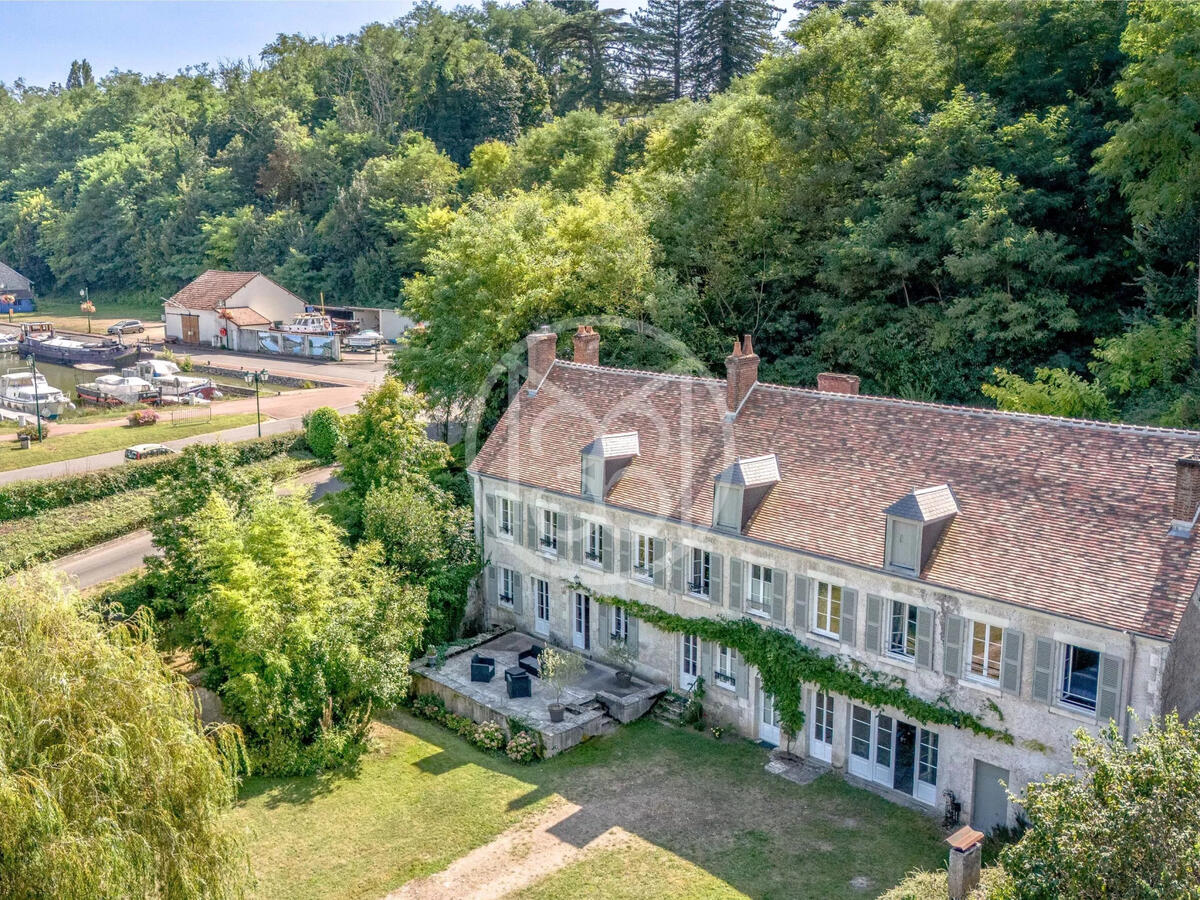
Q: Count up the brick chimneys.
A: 5